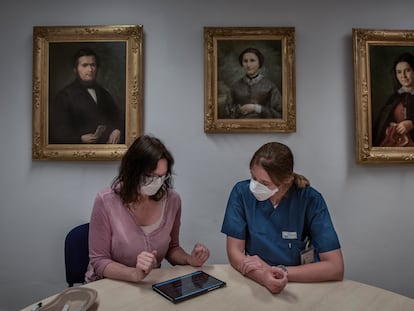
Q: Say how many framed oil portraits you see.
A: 3